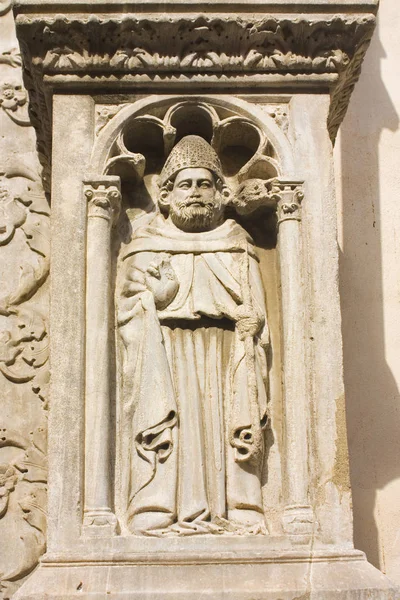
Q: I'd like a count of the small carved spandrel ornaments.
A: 2